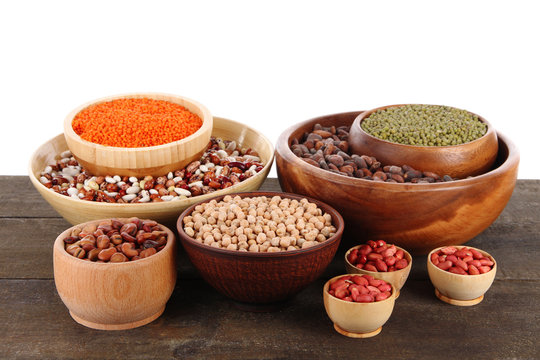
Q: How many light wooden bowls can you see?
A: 6